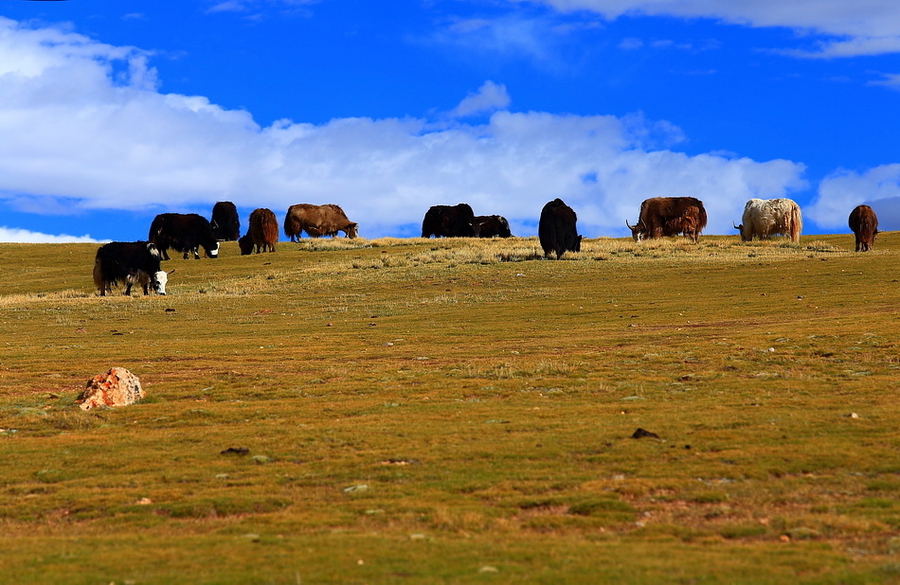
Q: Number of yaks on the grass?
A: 11